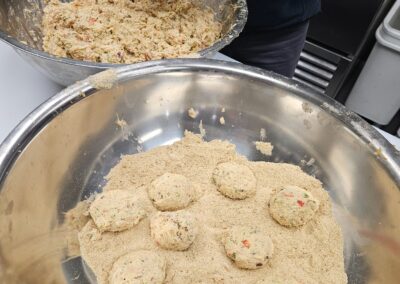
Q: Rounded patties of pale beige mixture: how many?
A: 7